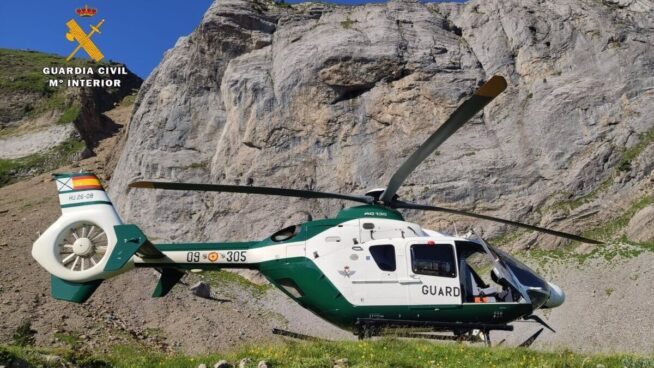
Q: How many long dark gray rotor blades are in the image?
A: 3